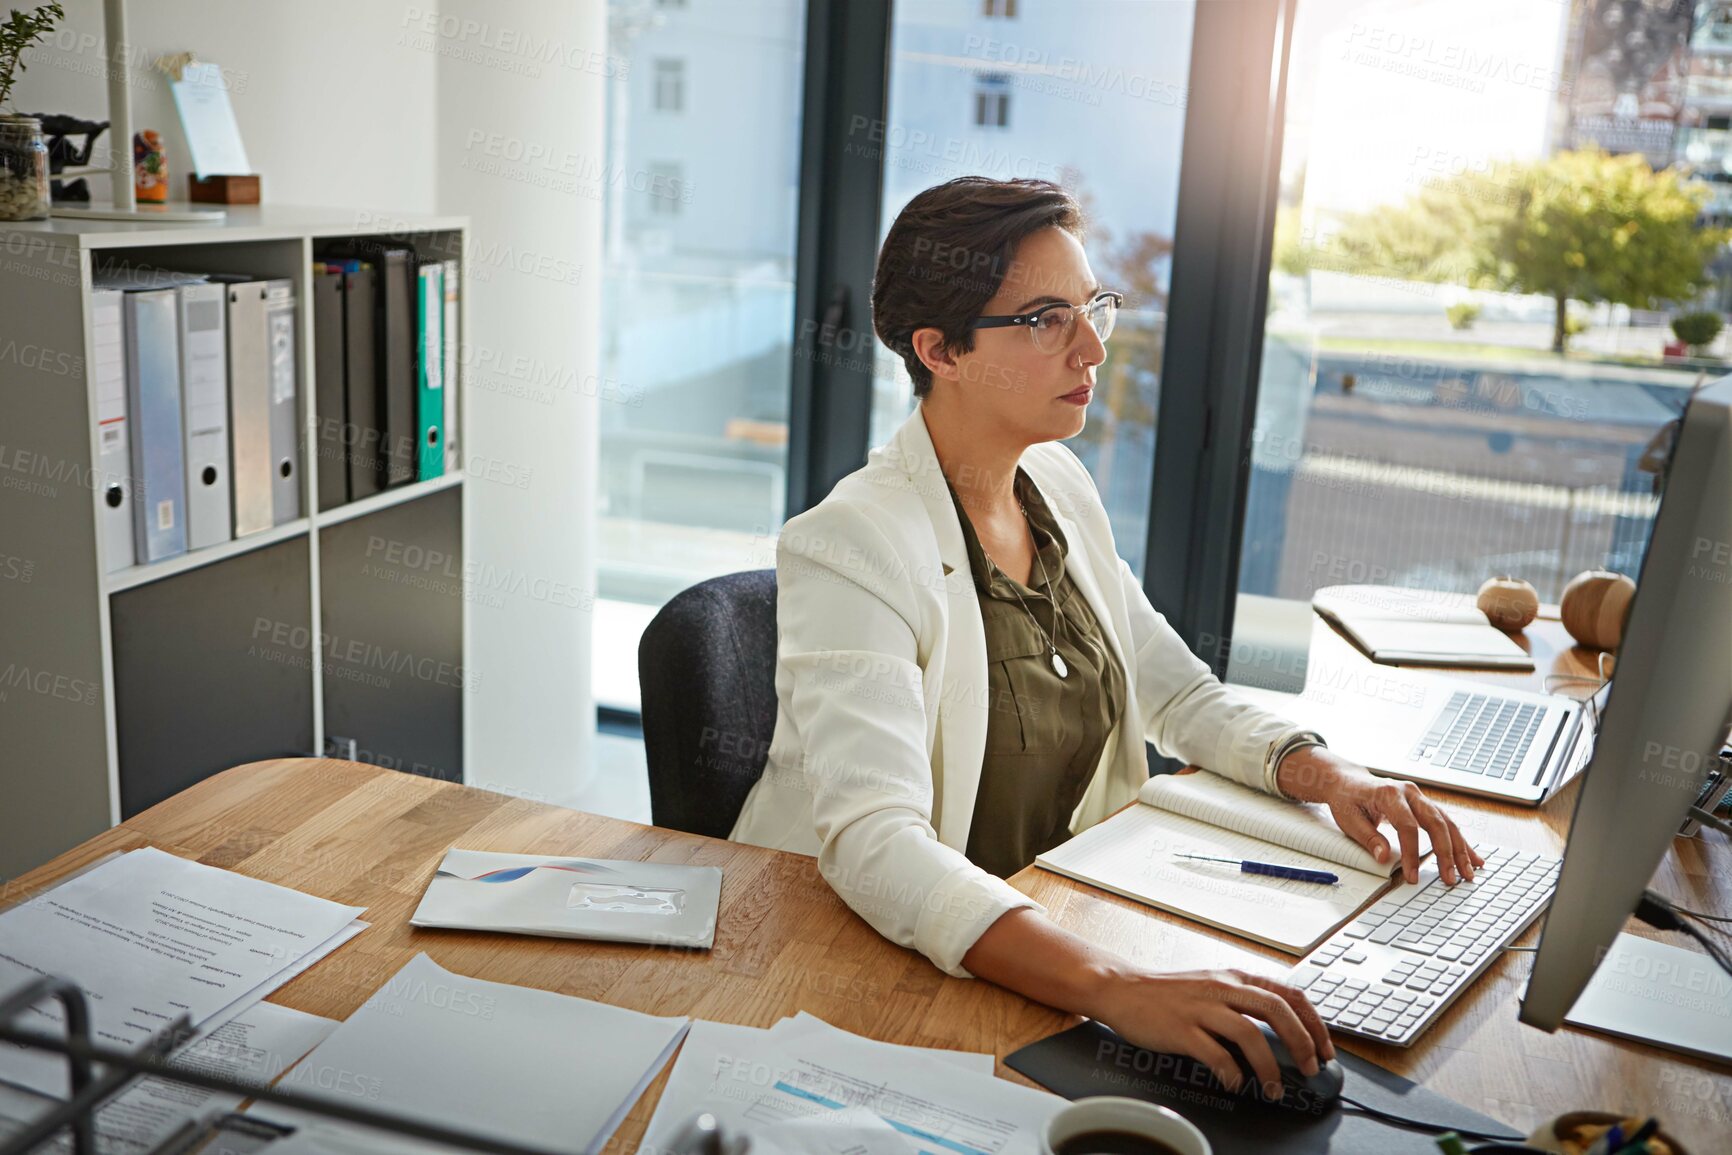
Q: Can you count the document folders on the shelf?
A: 10